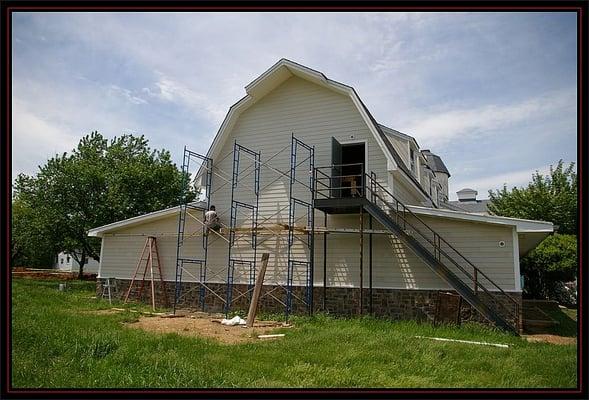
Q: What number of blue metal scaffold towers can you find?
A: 3